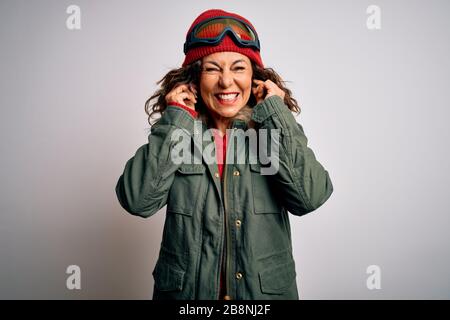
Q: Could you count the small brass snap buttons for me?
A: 4